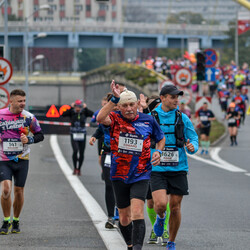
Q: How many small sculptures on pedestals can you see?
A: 0